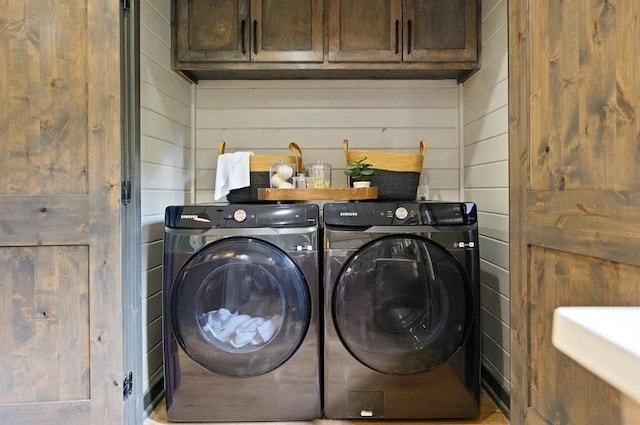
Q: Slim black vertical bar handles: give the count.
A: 4